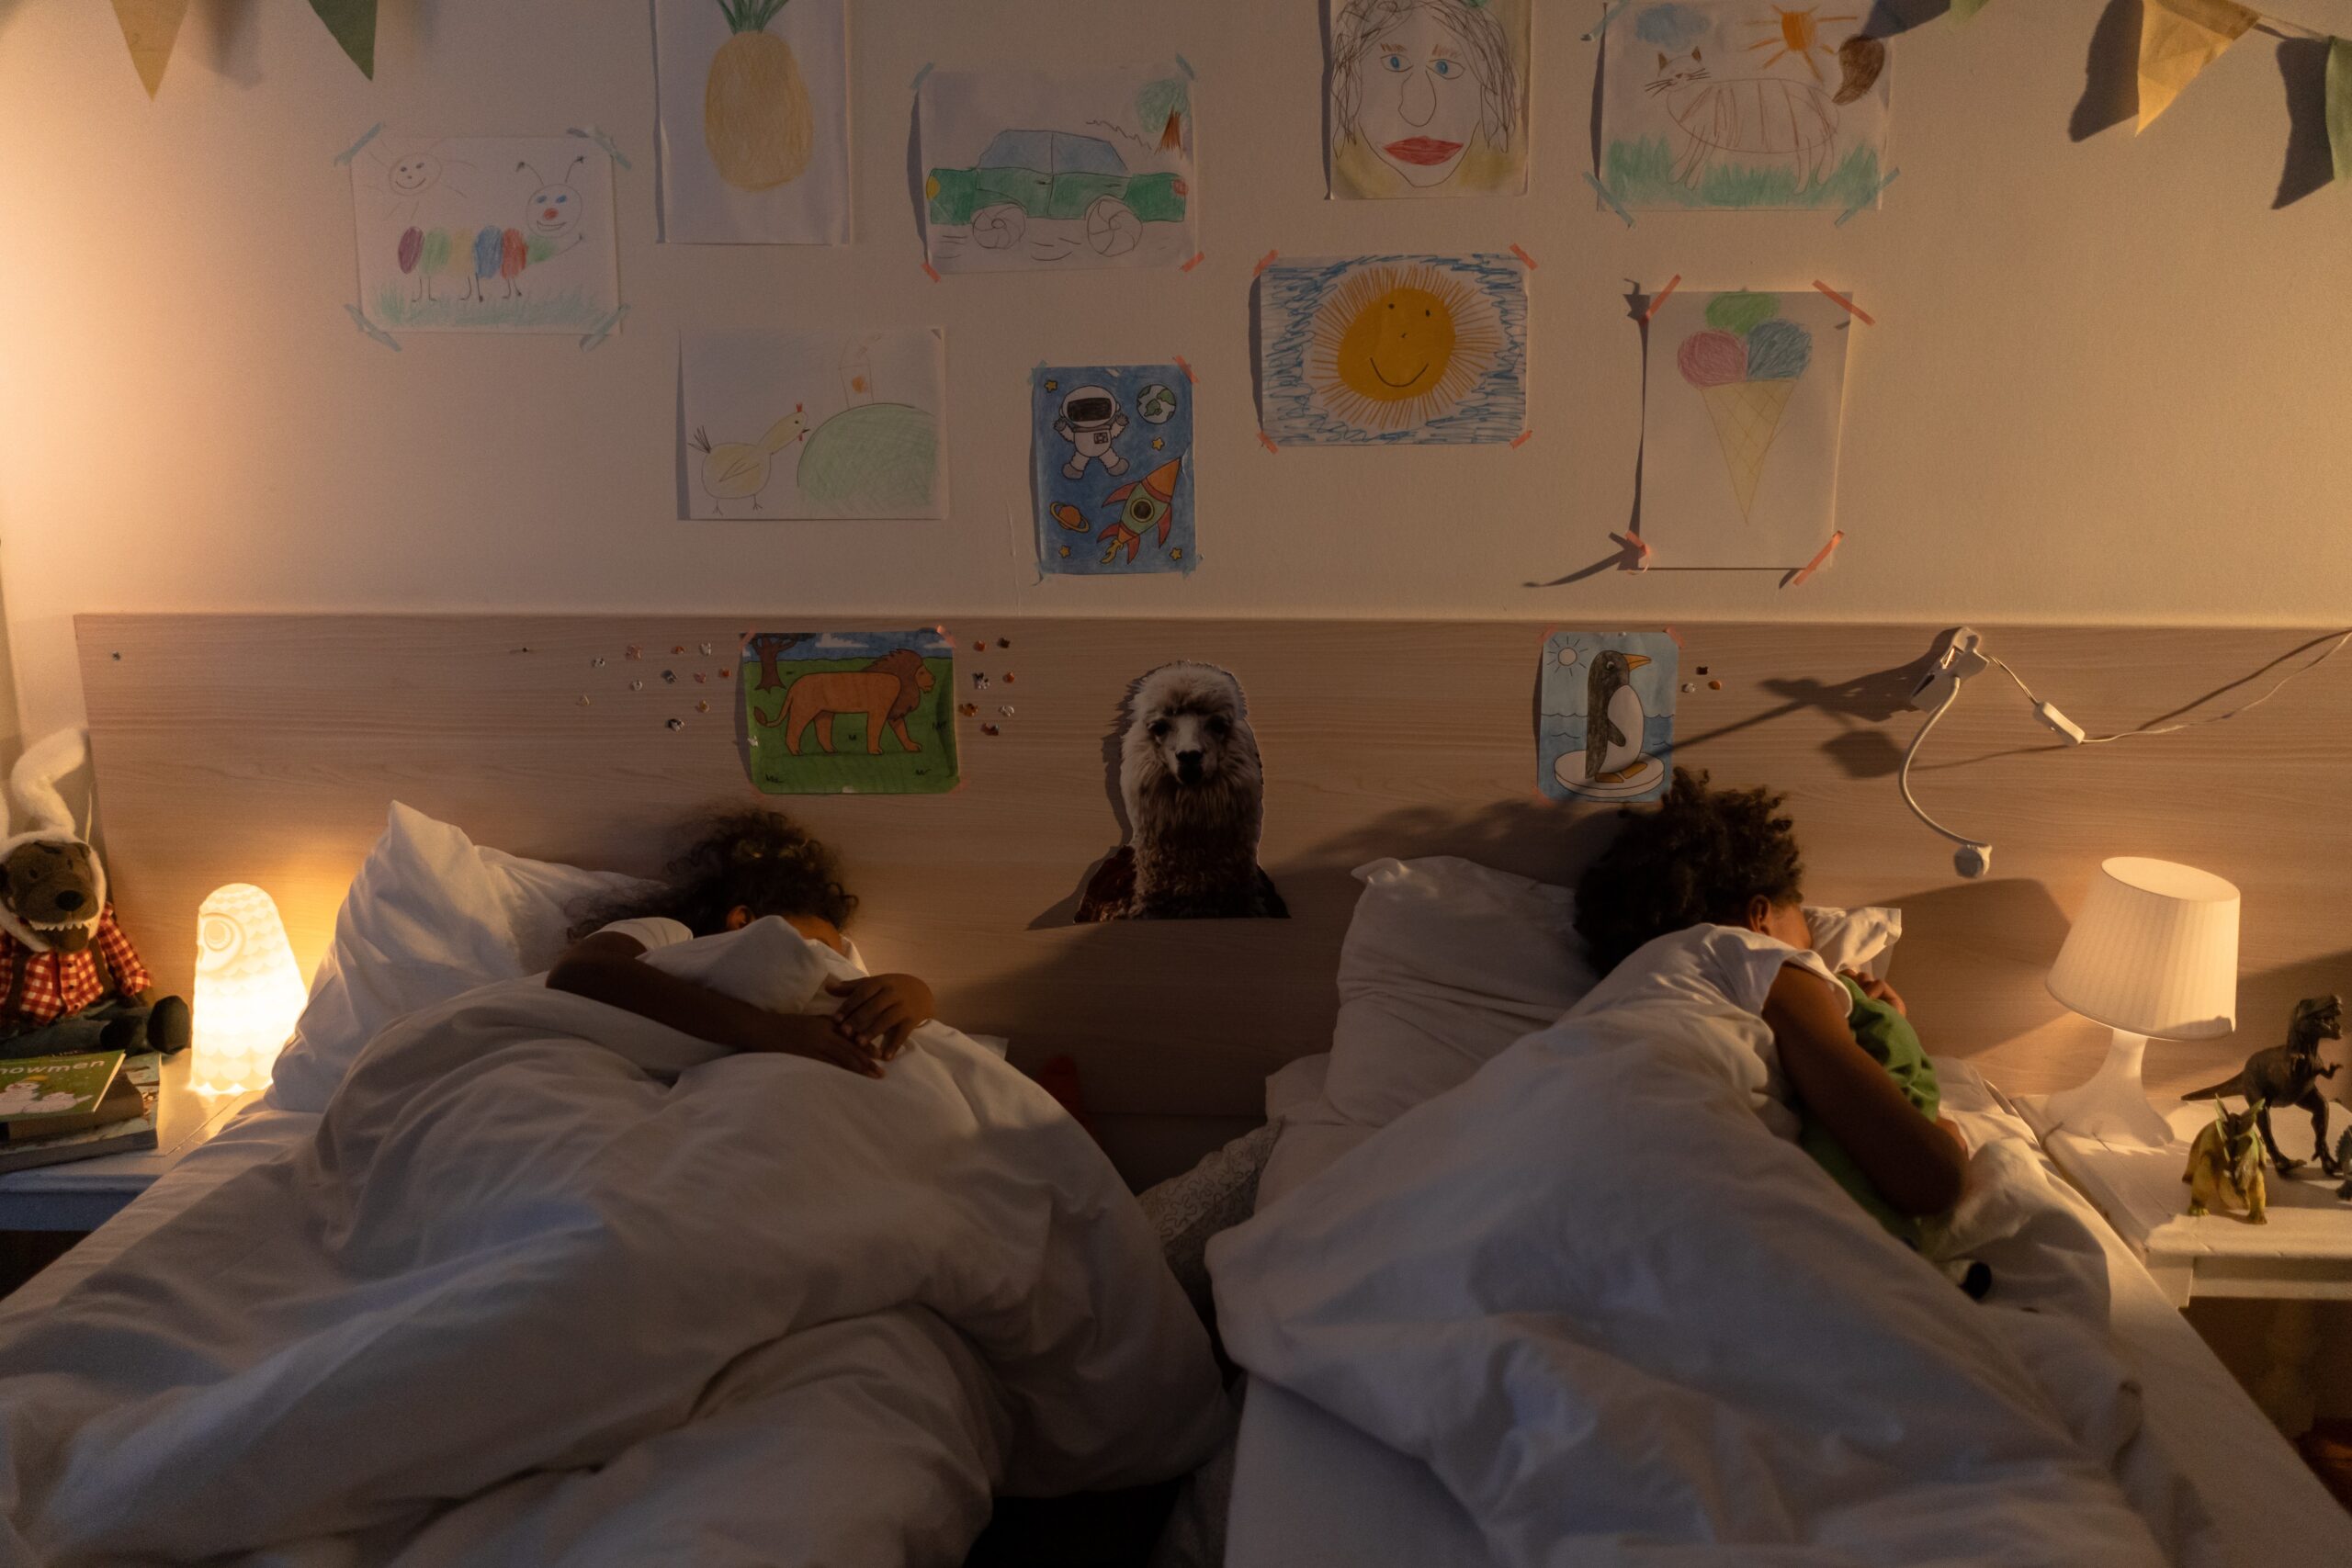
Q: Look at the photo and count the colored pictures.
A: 11